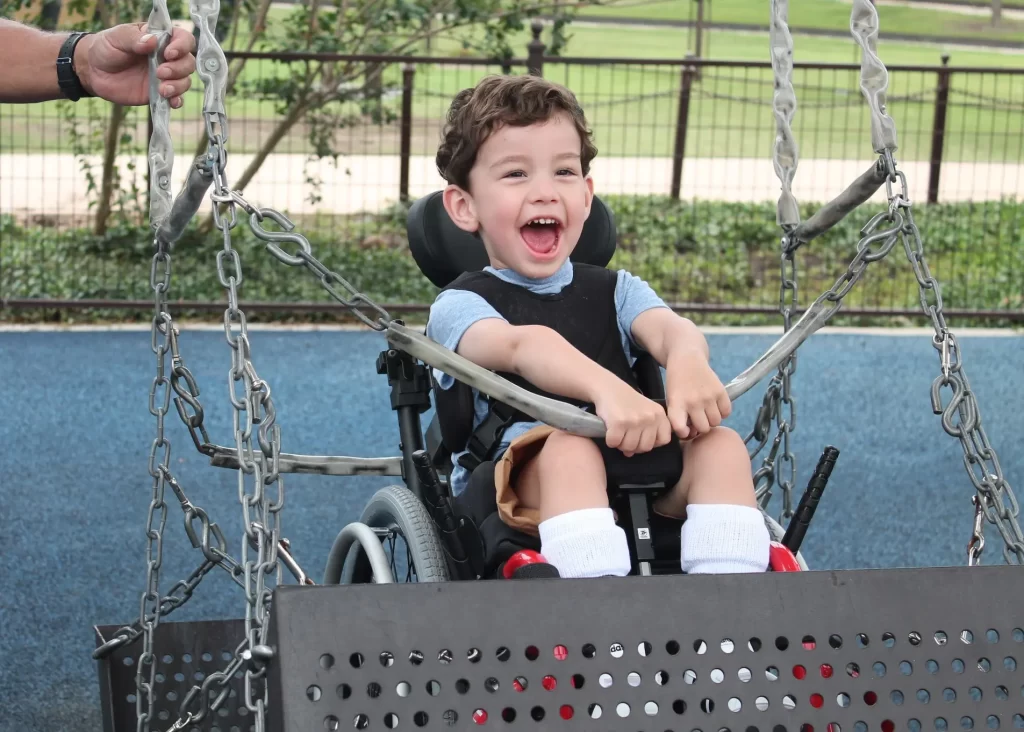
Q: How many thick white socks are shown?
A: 2